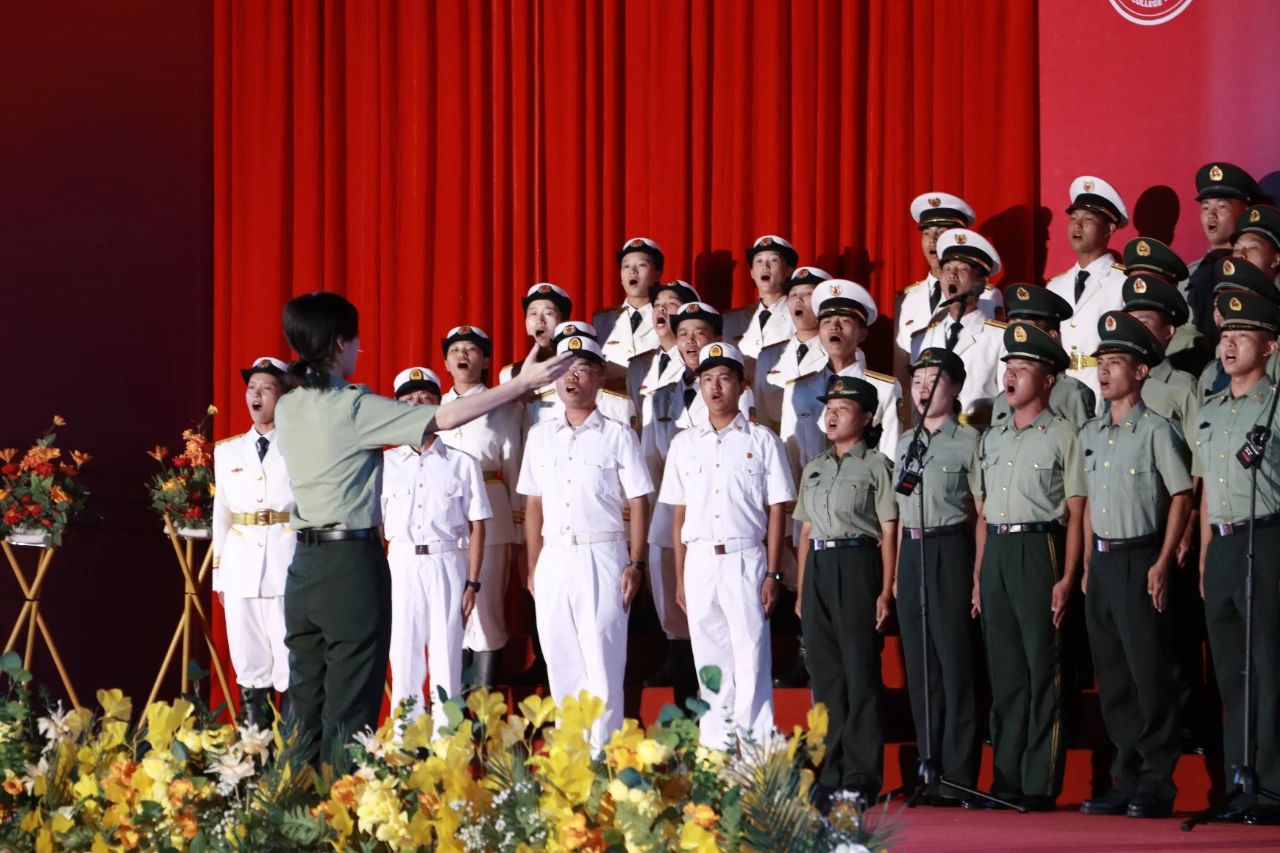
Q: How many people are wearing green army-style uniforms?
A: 12